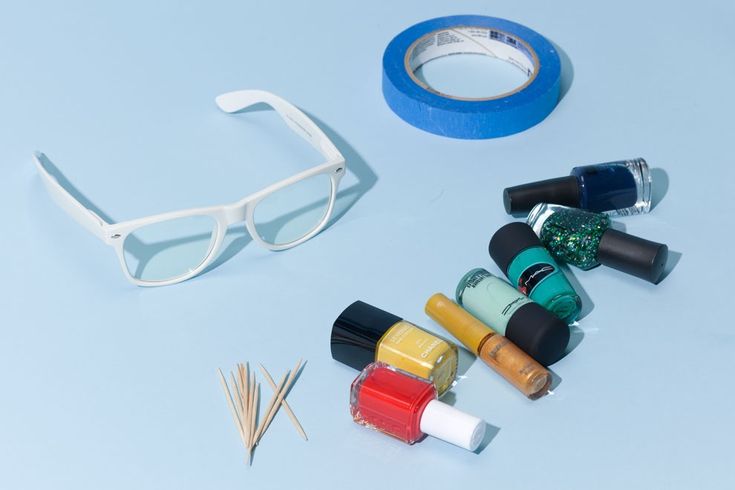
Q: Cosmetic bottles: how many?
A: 7